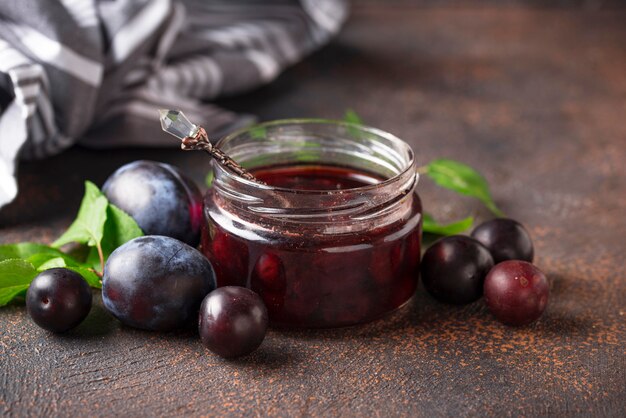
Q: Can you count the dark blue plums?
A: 2